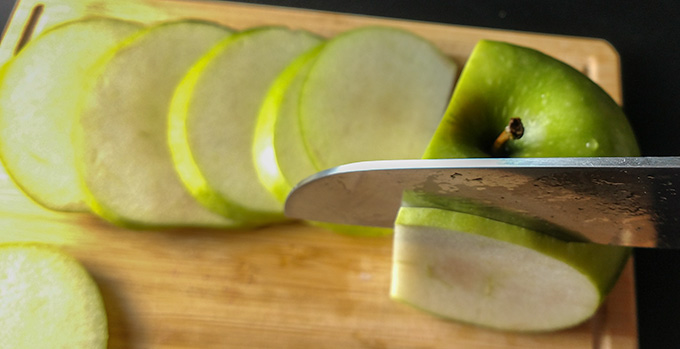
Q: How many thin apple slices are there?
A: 6